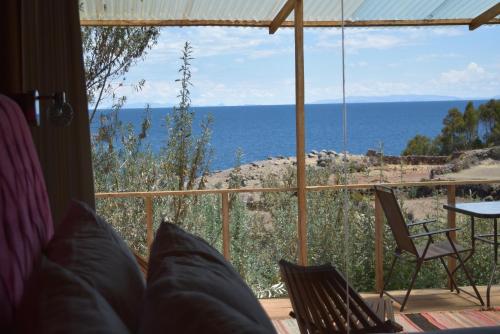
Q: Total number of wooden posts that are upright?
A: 5